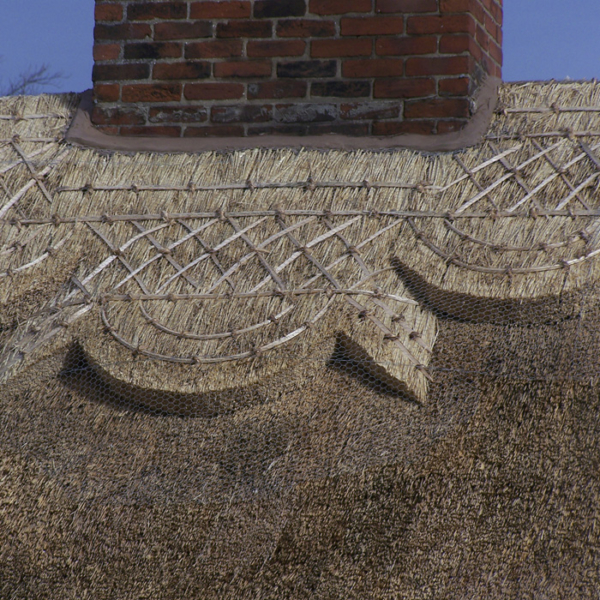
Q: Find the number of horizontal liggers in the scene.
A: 7